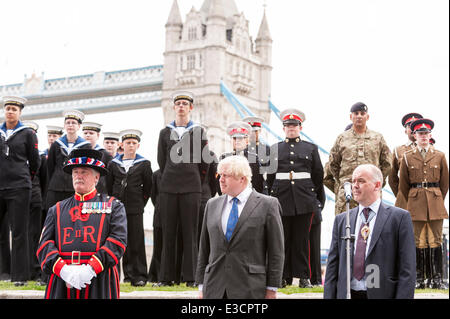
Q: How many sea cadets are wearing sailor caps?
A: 8